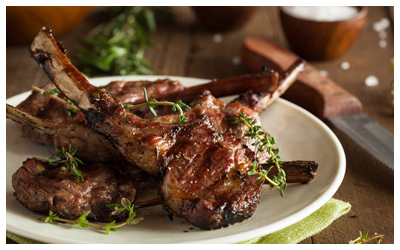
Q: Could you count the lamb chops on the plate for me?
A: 5